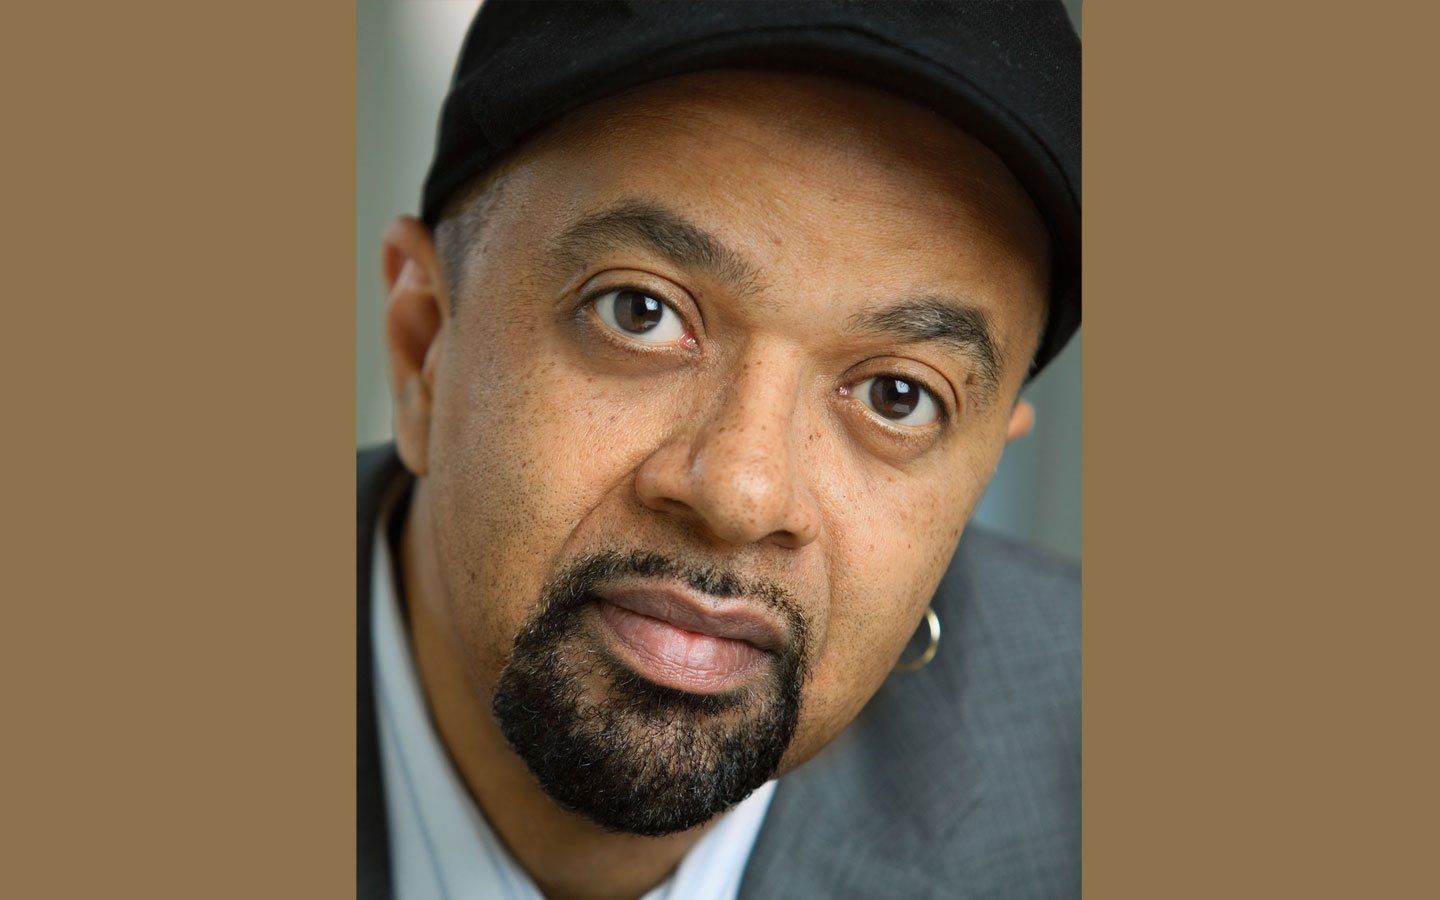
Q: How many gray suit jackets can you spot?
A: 1